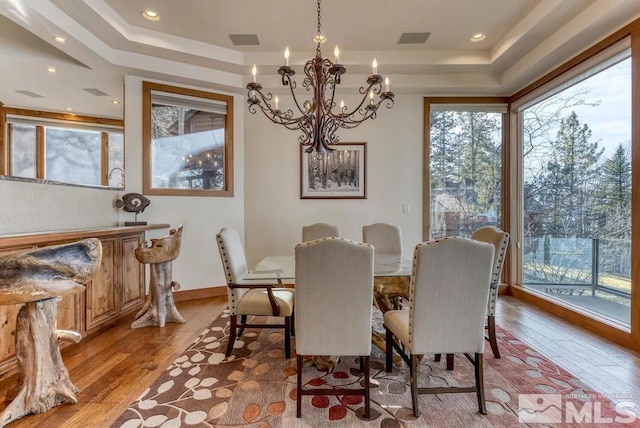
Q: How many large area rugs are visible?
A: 1